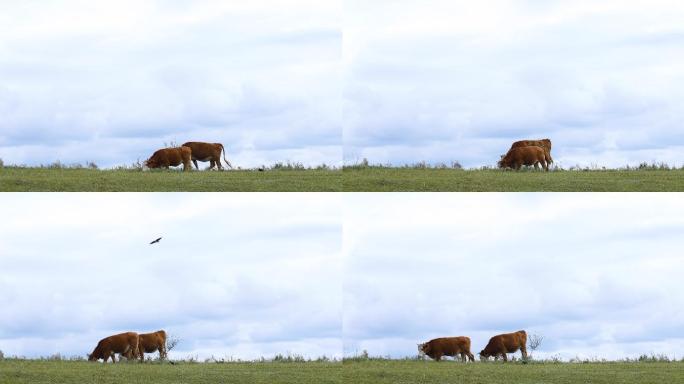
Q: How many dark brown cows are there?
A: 8